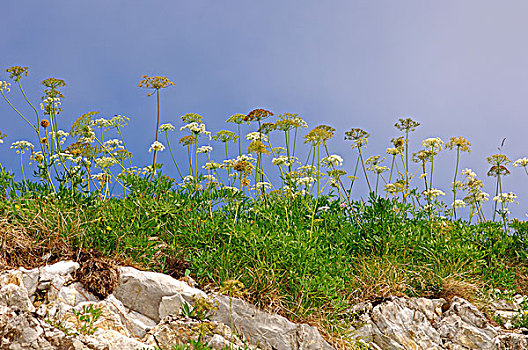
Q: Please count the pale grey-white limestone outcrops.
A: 2